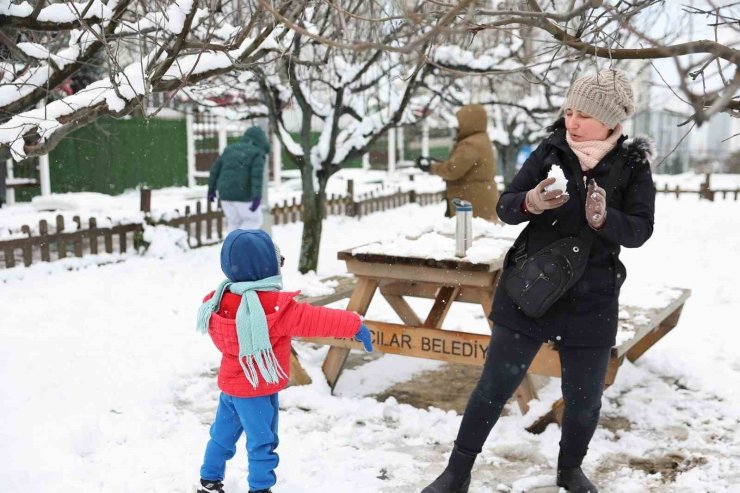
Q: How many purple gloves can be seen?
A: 2